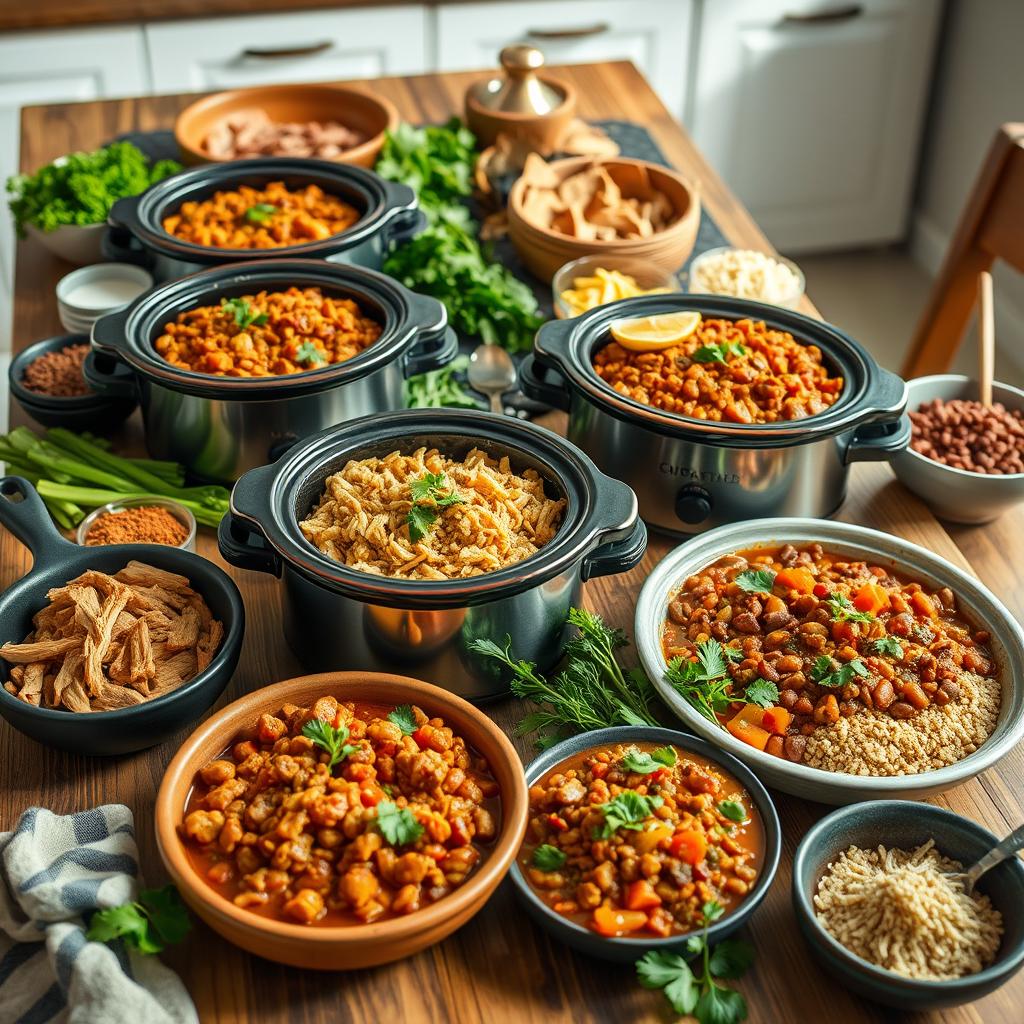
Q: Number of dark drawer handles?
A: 3